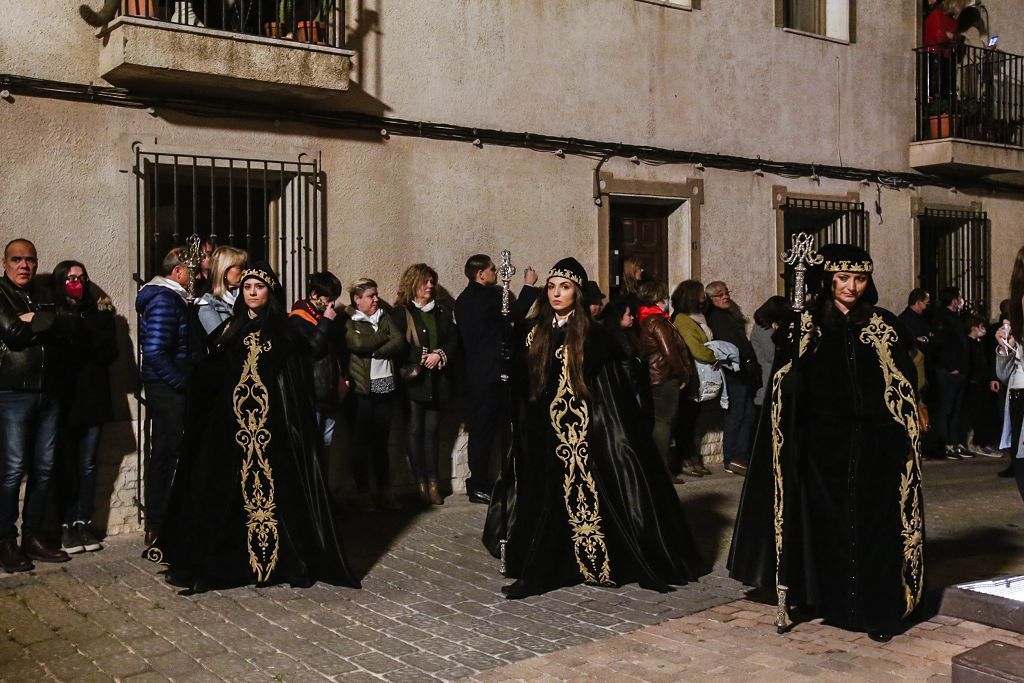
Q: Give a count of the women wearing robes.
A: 3